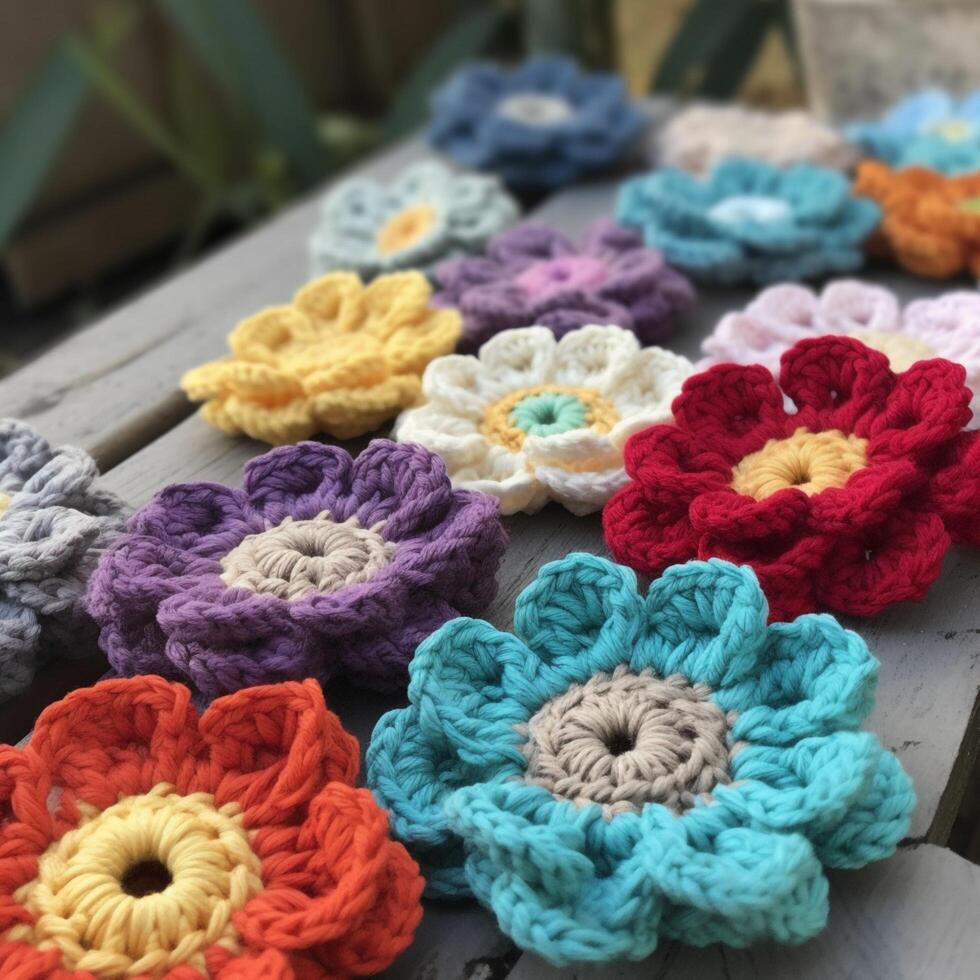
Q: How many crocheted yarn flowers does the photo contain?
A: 15